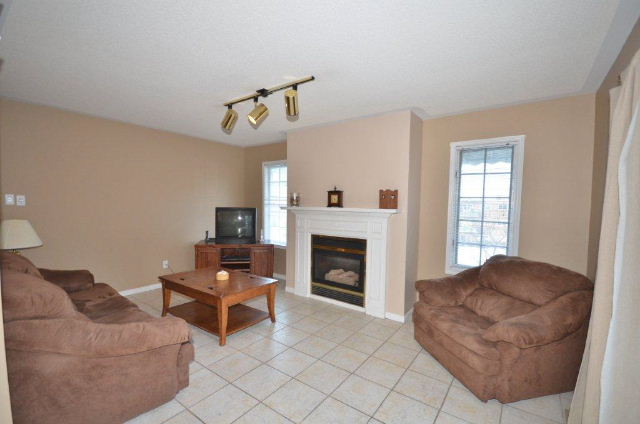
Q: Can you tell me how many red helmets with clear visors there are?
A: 0